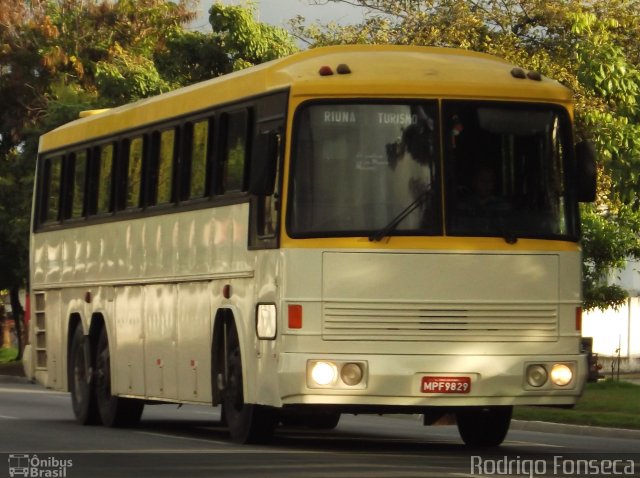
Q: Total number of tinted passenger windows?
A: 7